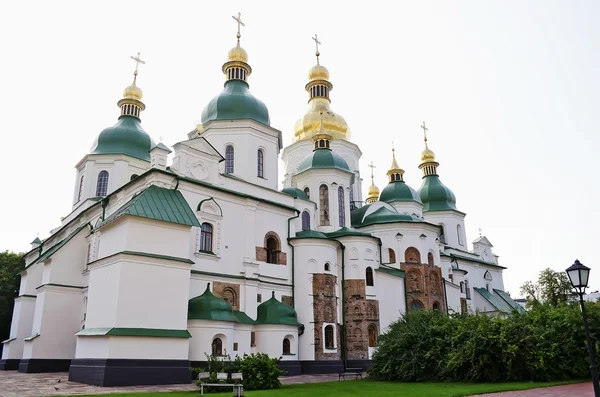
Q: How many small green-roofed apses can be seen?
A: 2